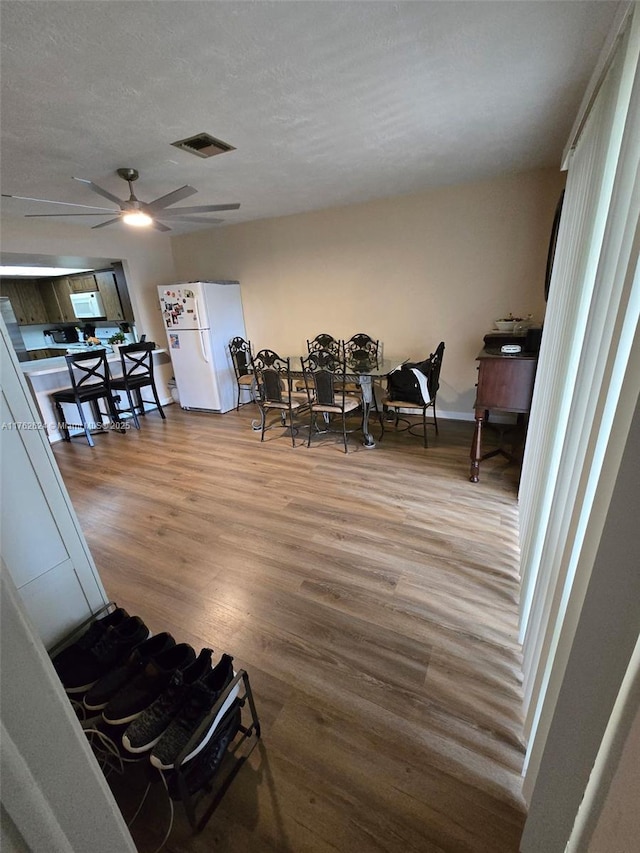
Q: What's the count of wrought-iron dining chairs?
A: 6